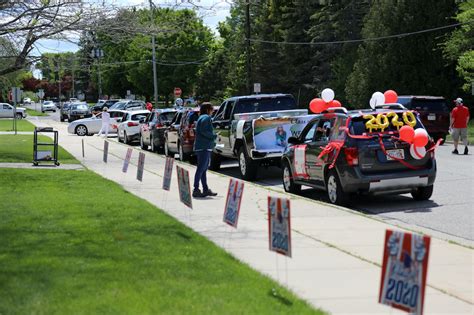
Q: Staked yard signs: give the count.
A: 9